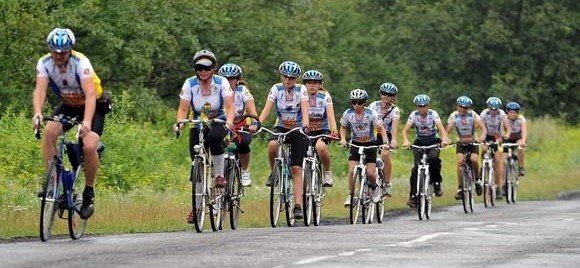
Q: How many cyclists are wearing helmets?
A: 11